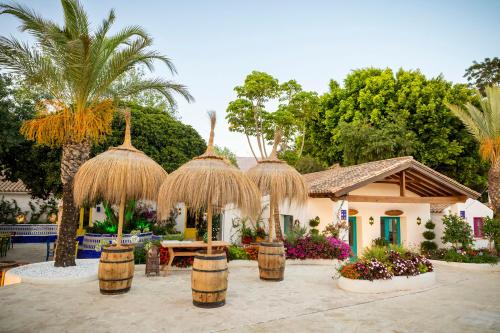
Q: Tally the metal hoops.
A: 12